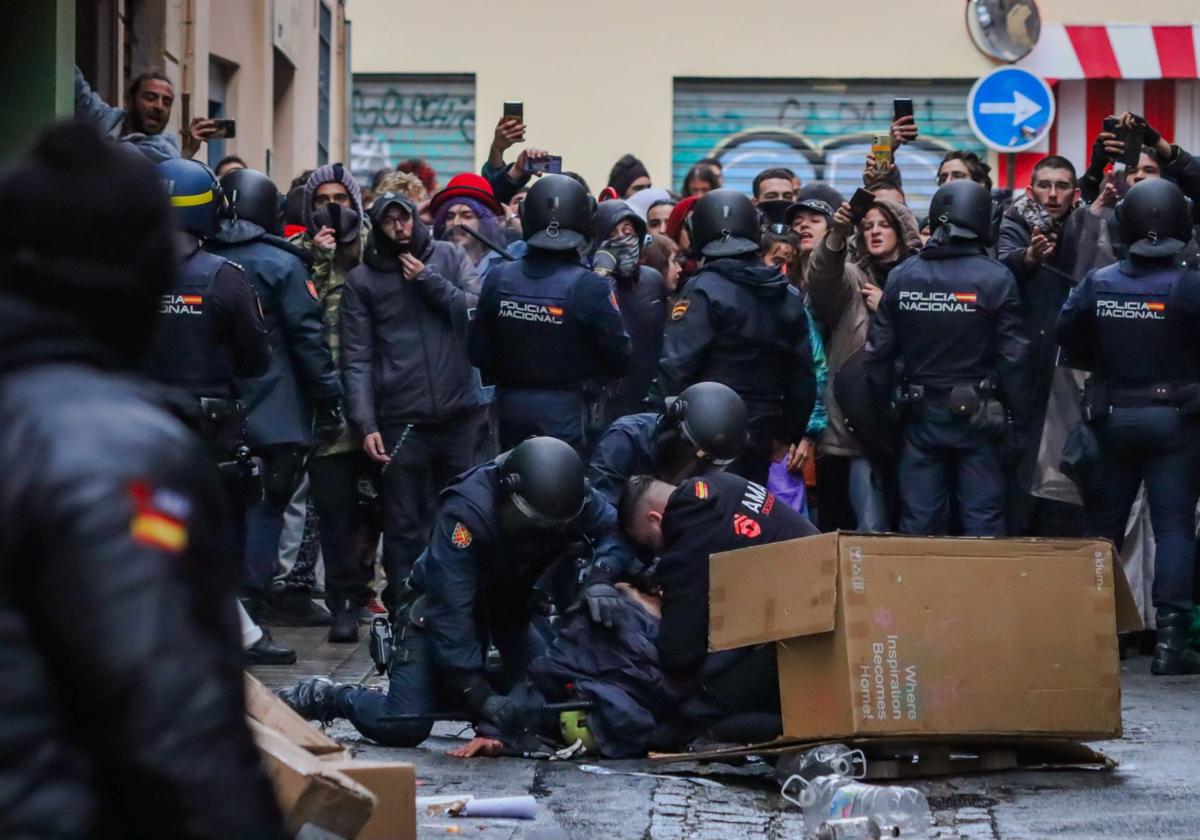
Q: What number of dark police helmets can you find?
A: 7